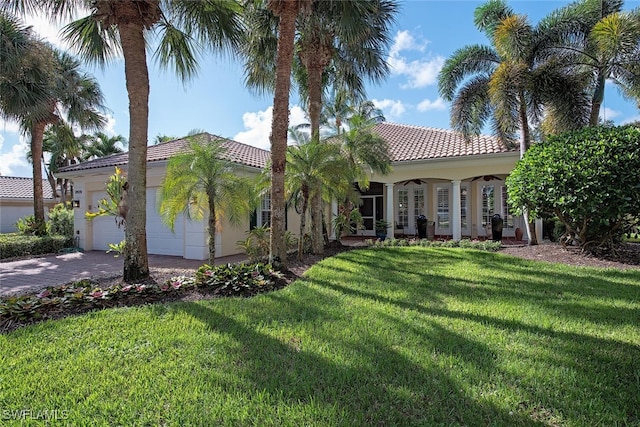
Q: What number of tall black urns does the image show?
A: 2